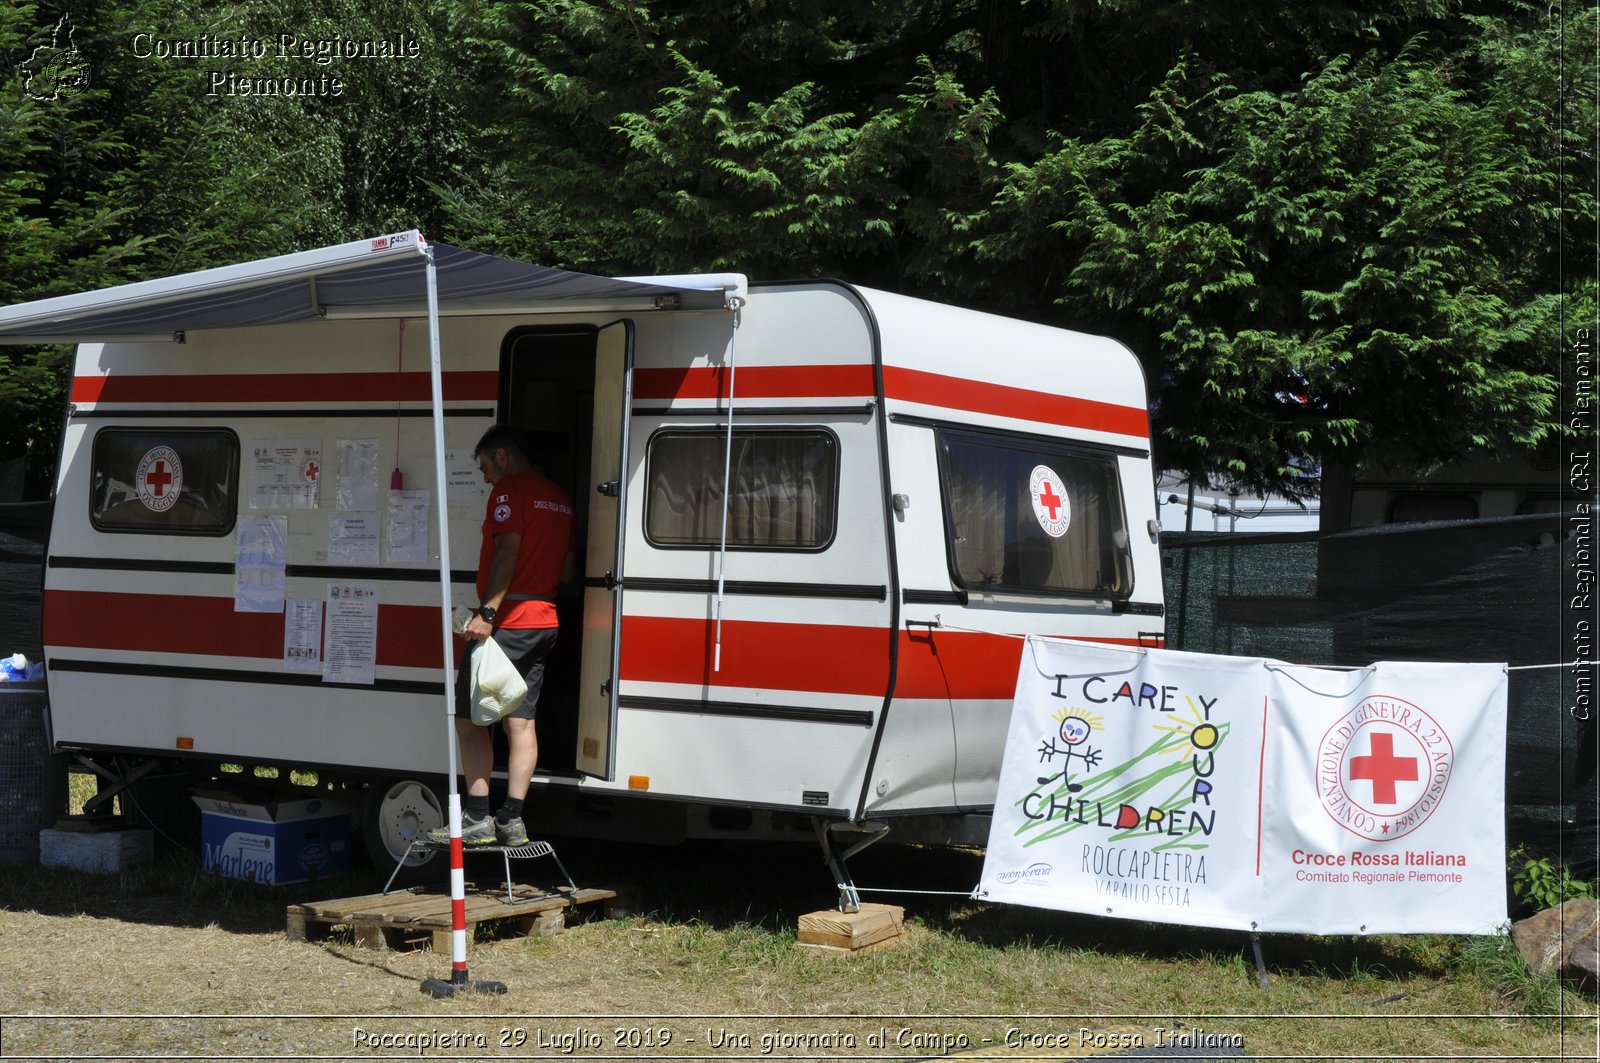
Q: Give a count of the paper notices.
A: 8